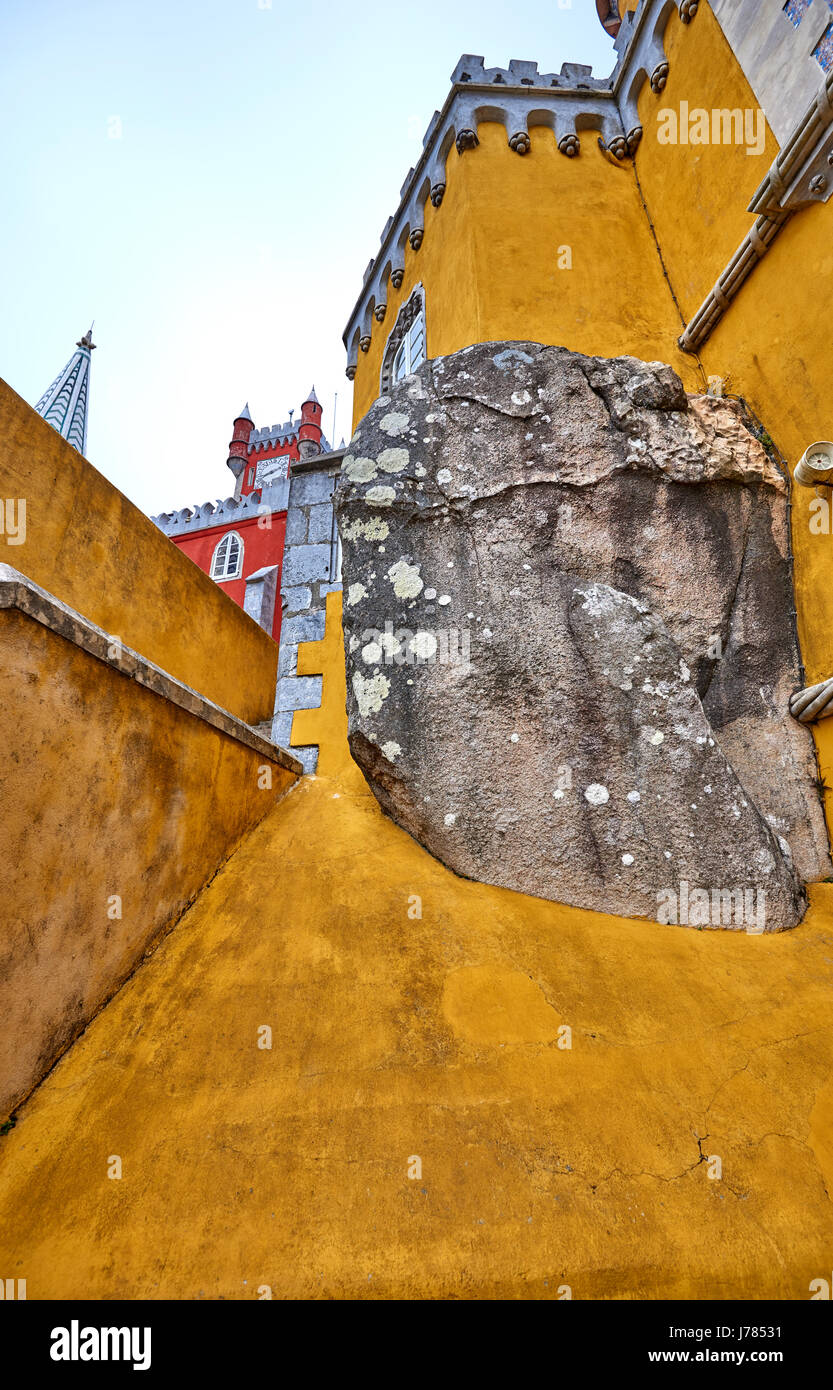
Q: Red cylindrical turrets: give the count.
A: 2